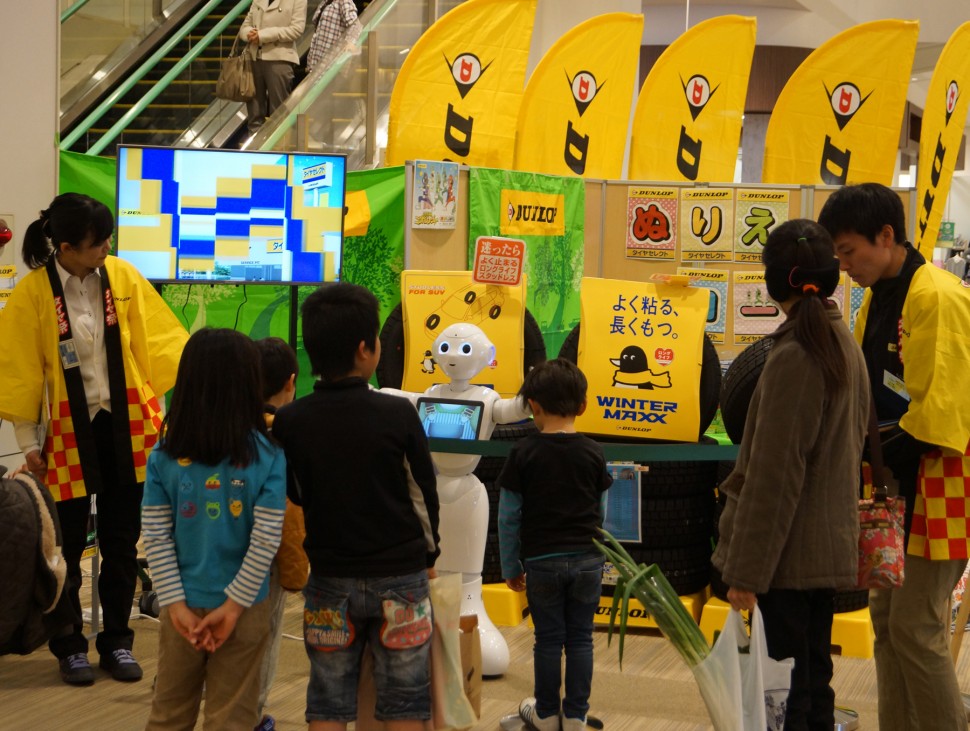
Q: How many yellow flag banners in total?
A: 5